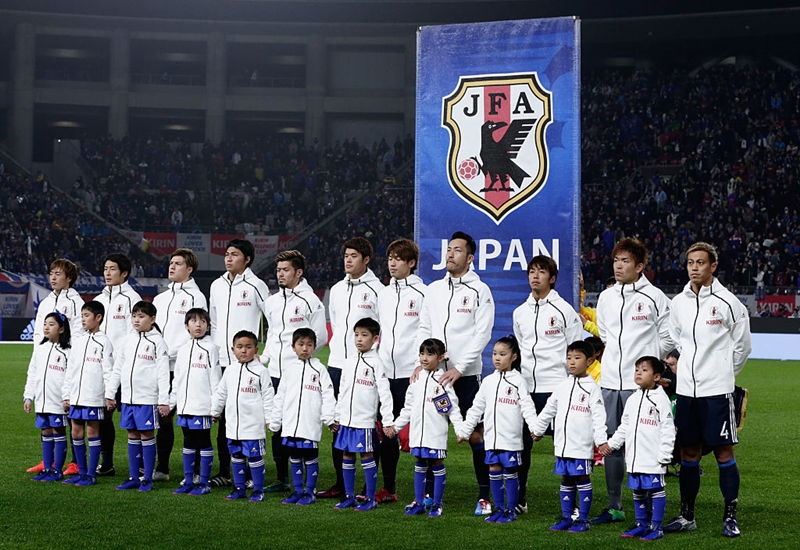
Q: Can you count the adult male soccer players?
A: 11